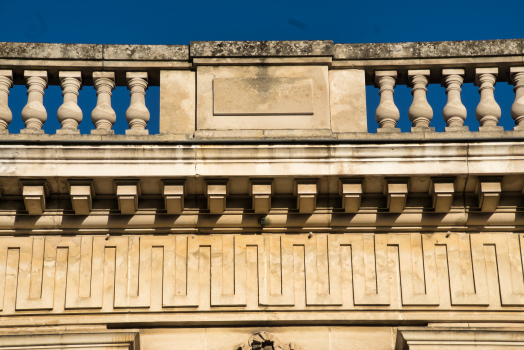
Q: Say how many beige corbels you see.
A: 11